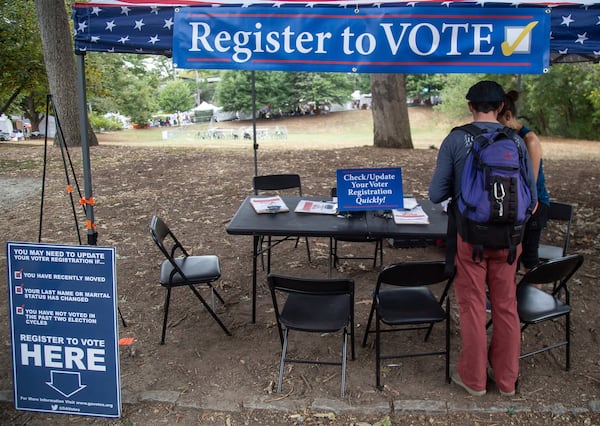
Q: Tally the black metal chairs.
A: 7